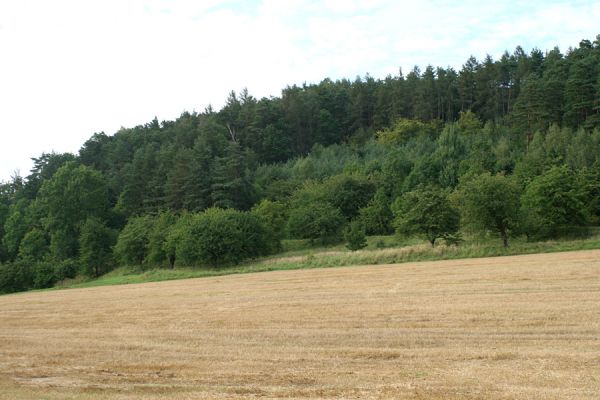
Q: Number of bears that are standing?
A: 0